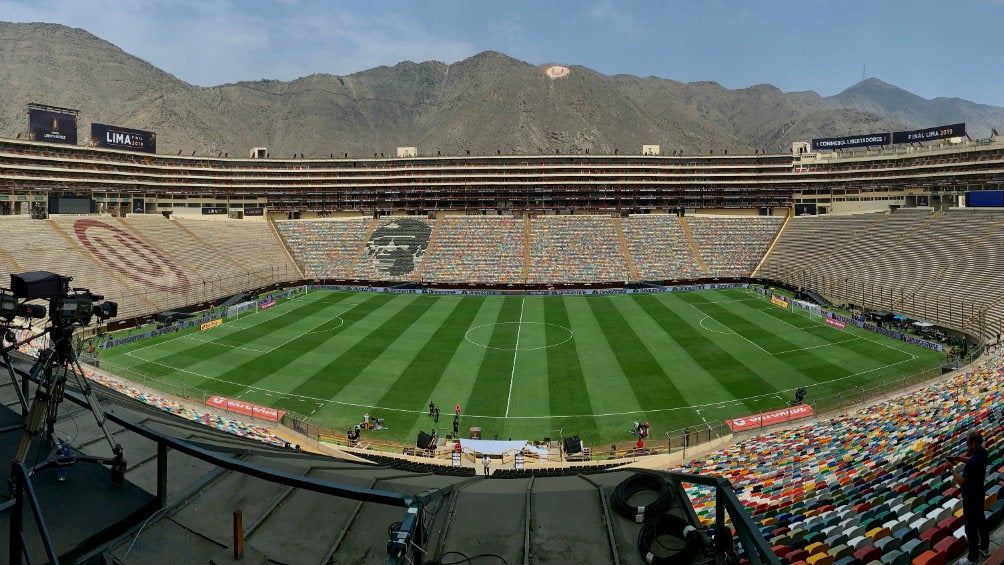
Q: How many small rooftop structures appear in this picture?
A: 4